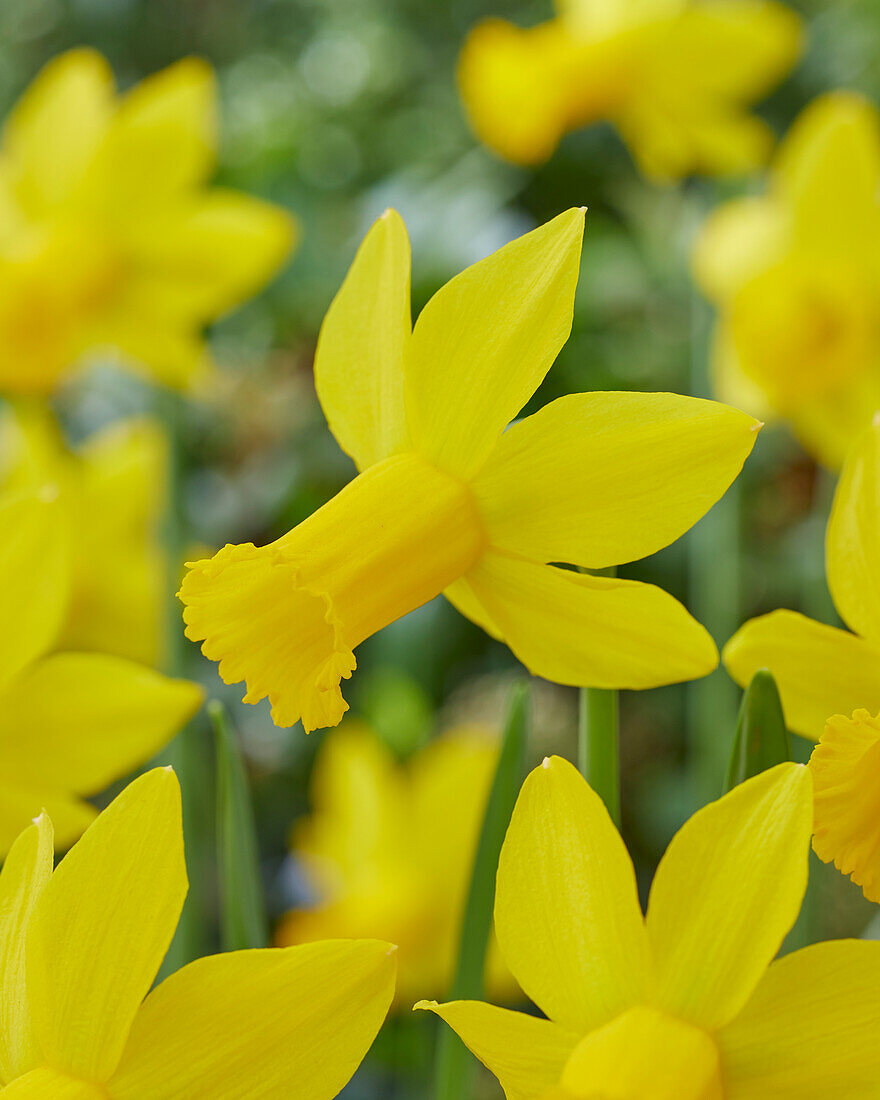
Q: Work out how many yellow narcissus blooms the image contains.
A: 10